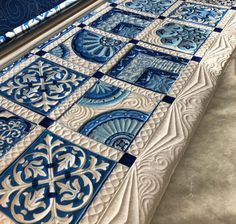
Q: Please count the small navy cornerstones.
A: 12